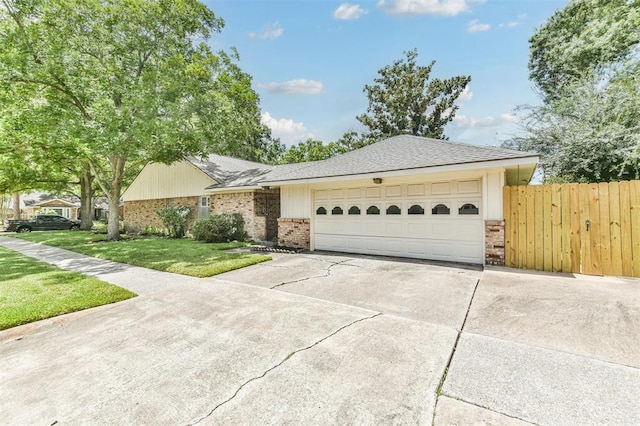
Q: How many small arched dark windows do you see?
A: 8